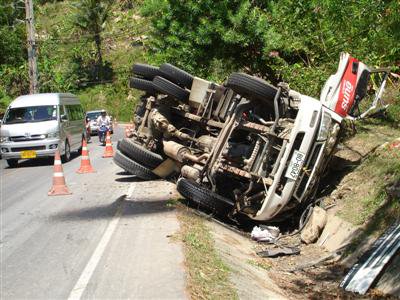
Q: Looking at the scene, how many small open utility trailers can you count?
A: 0